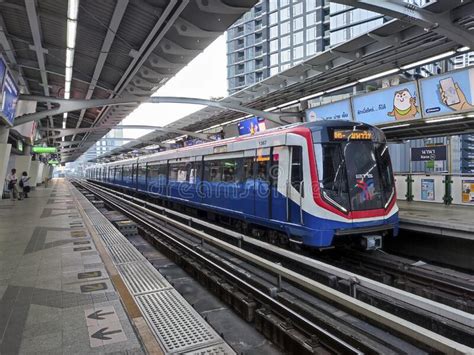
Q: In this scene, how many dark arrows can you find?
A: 2